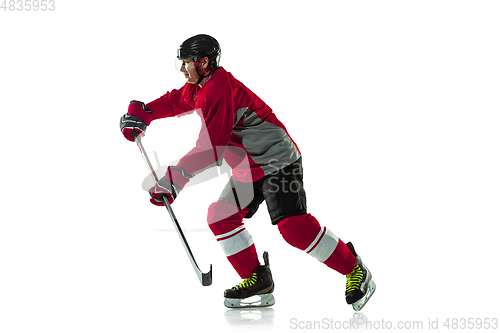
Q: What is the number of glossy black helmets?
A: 1